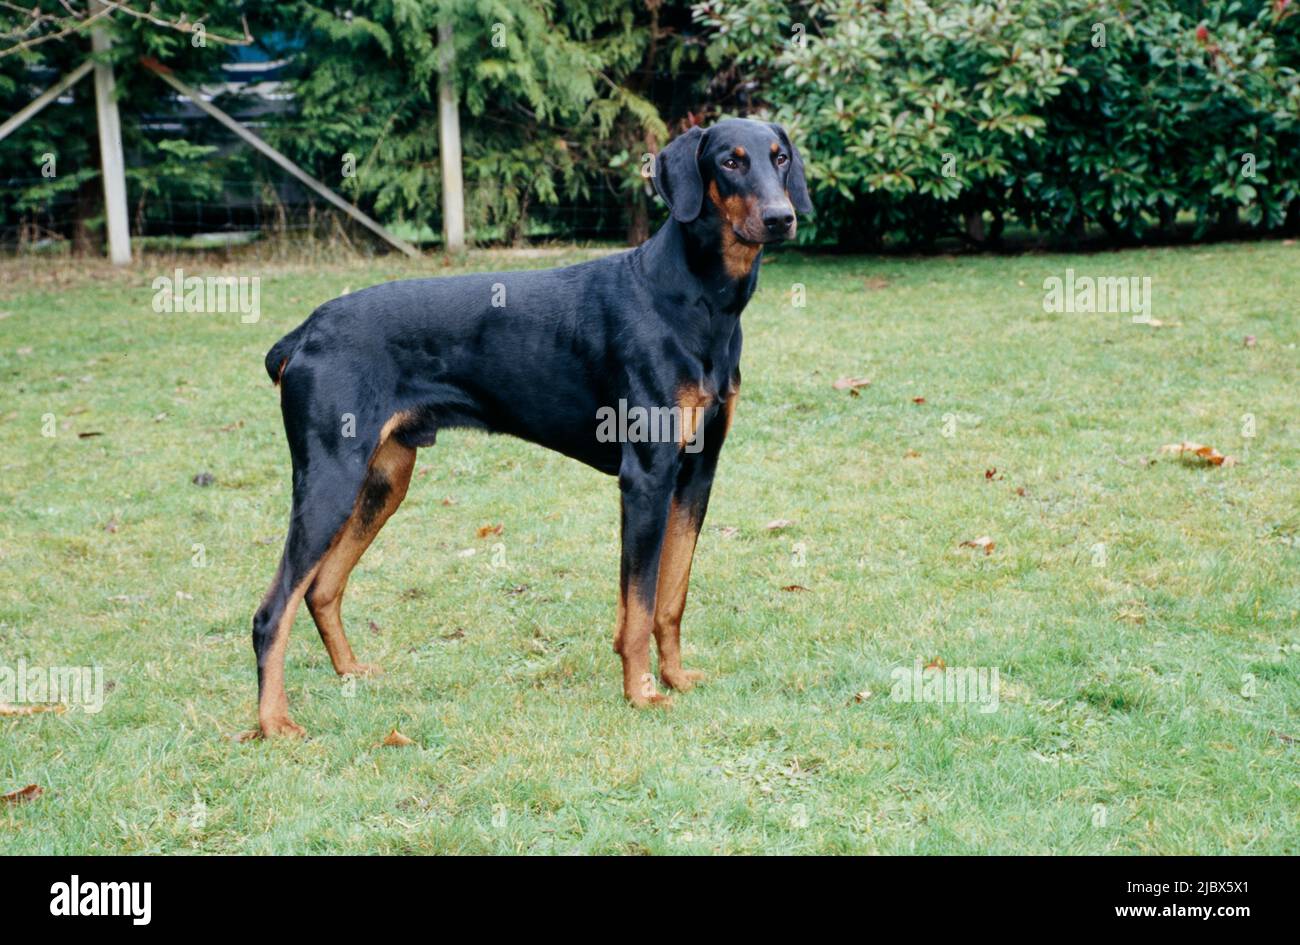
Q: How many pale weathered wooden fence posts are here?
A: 2